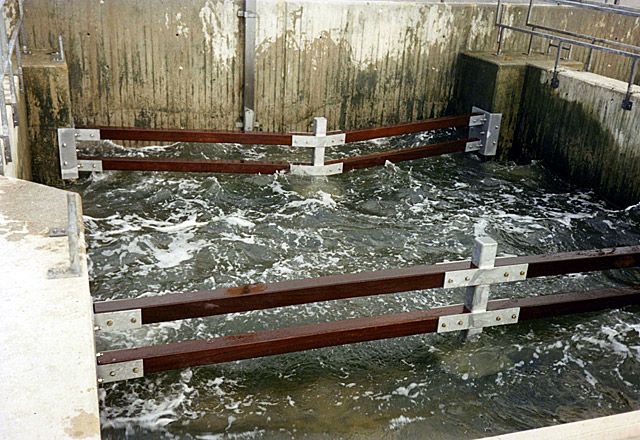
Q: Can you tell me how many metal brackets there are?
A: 10